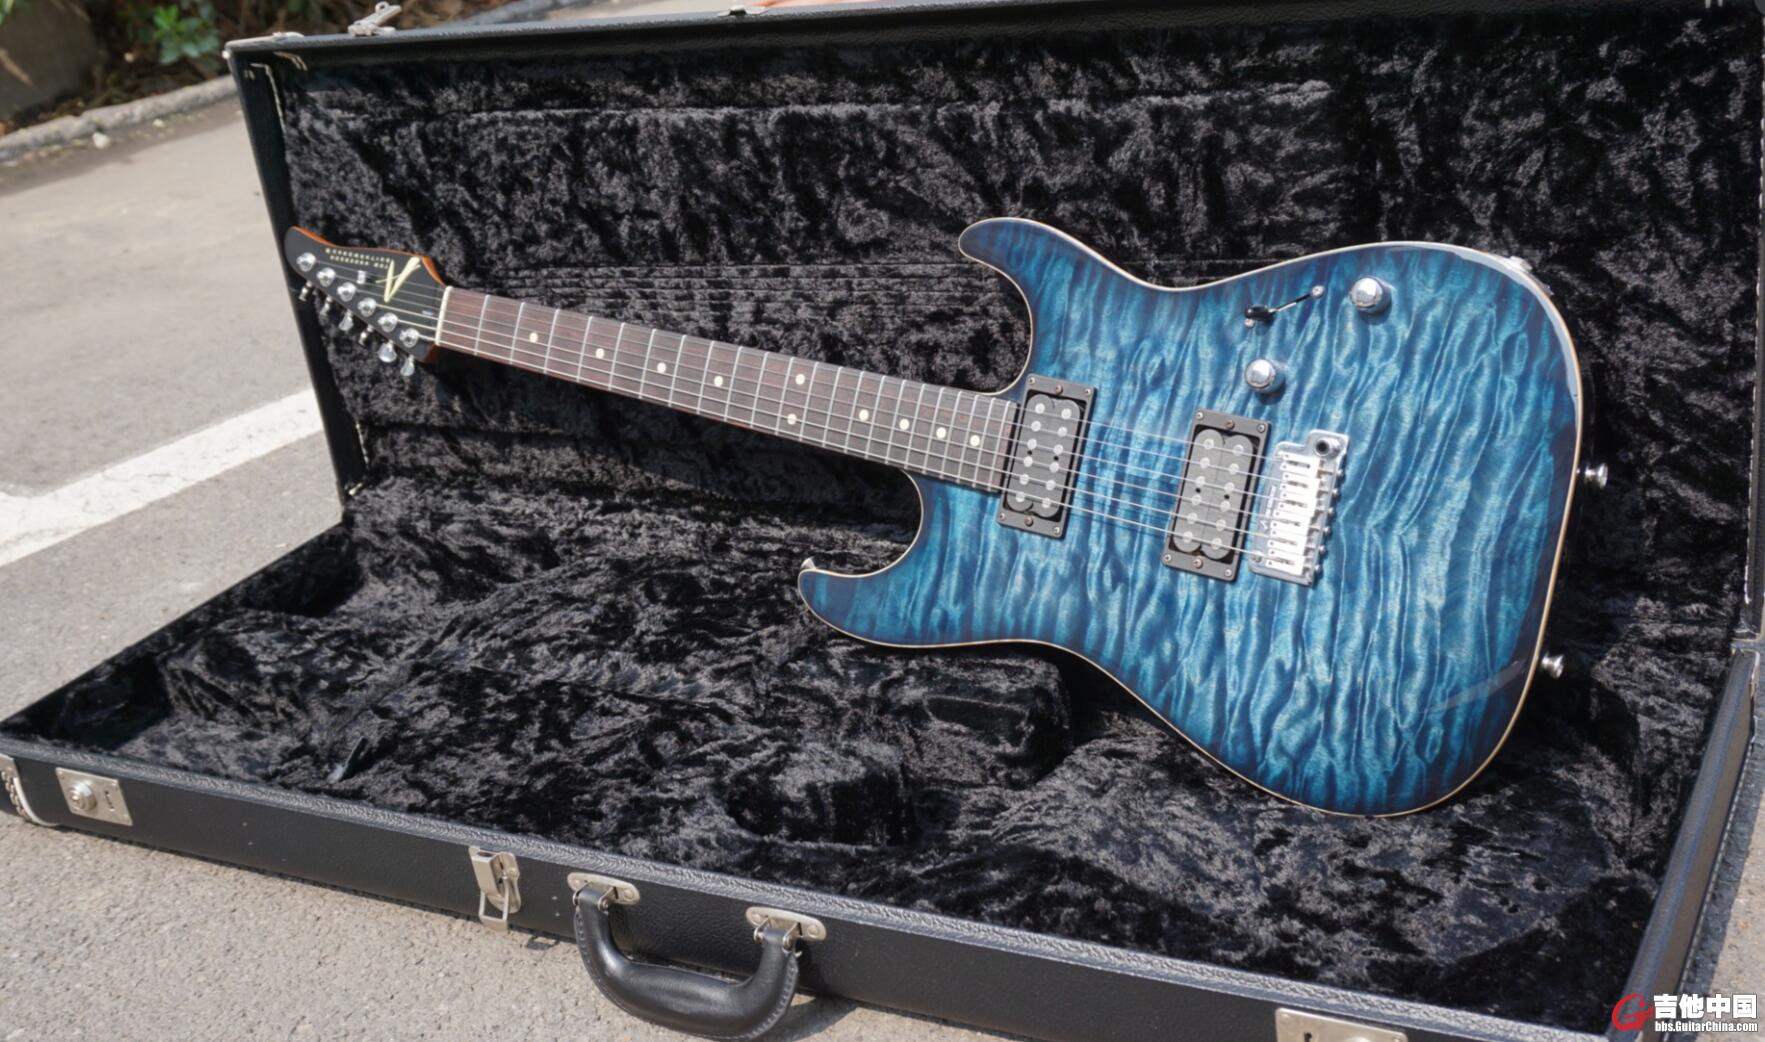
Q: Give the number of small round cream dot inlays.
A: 10